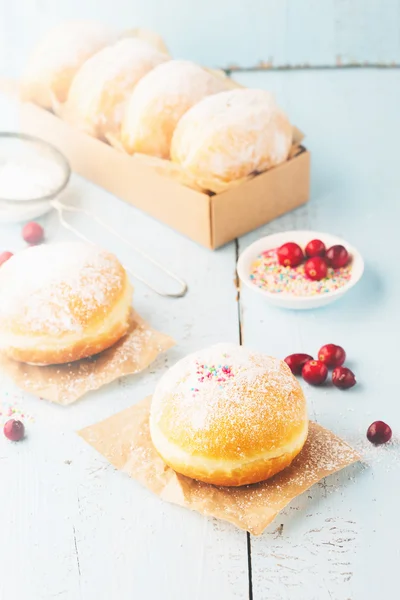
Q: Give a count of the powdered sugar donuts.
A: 6